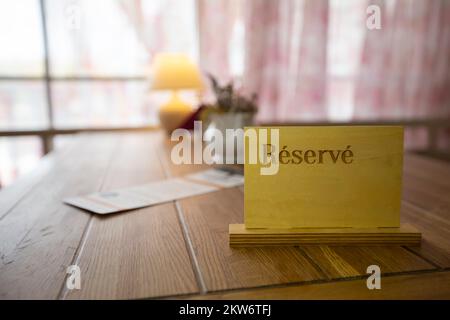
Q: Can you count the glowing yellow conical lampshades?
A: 1